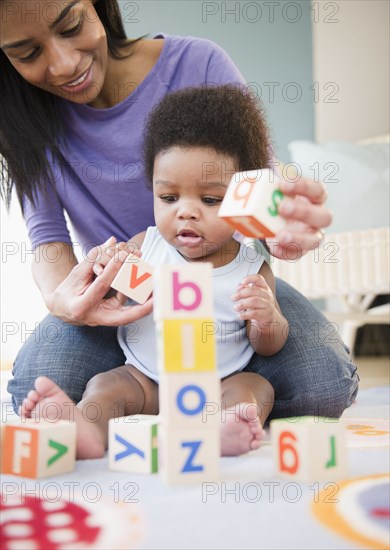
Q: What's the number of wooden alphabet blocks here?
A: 9